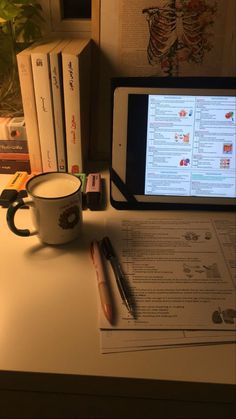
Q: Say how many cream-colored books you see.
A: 4